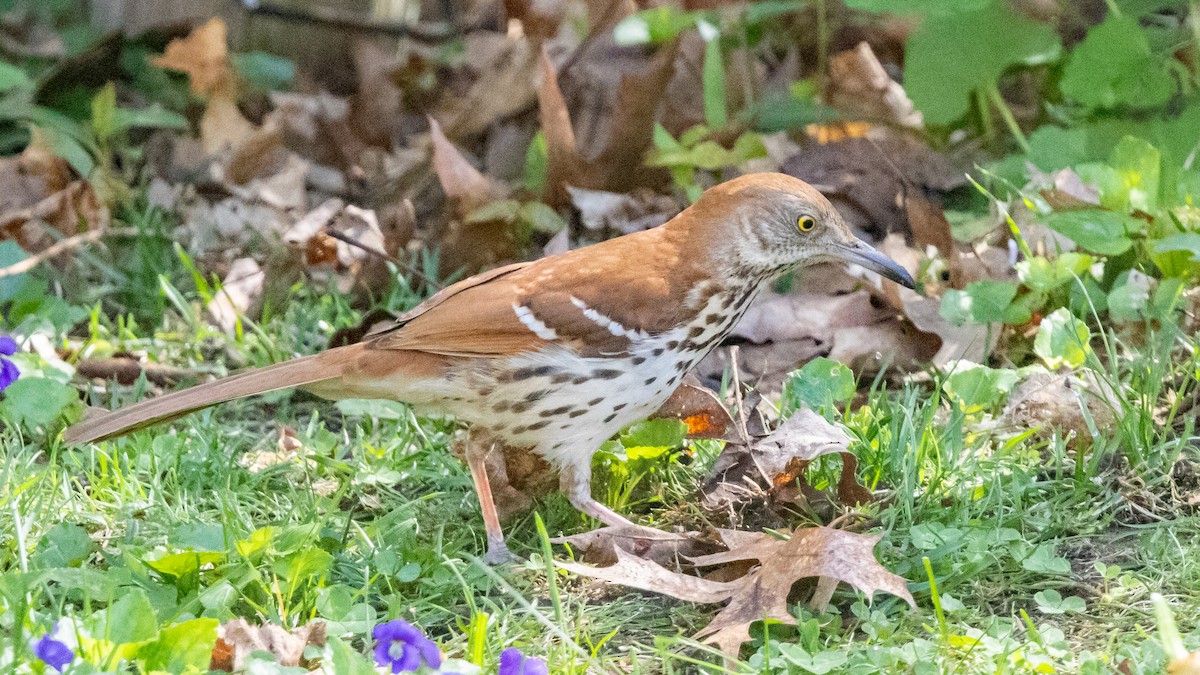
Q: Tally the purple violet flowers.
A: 4